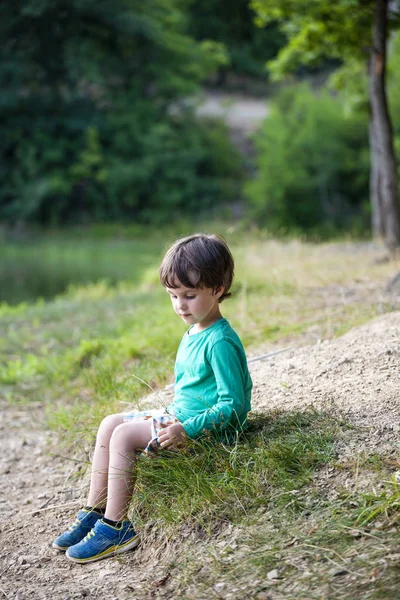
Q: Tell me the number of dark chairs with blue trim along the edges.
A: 0